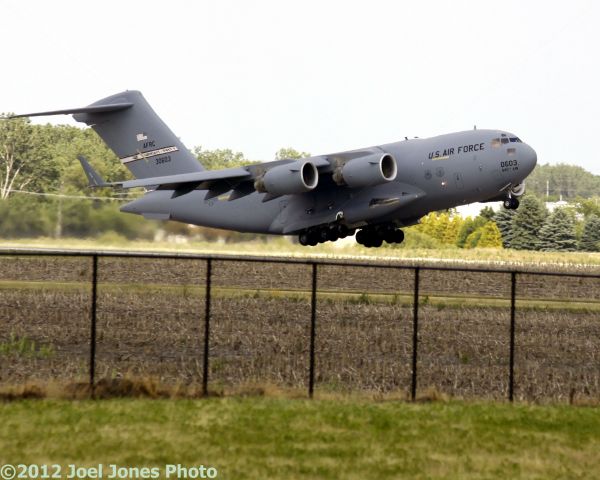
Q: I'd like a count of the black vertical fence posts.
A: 5